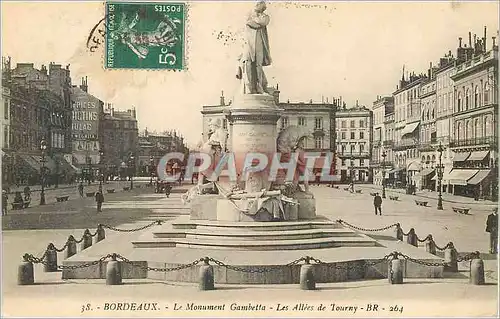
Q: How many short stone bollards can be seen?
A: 14